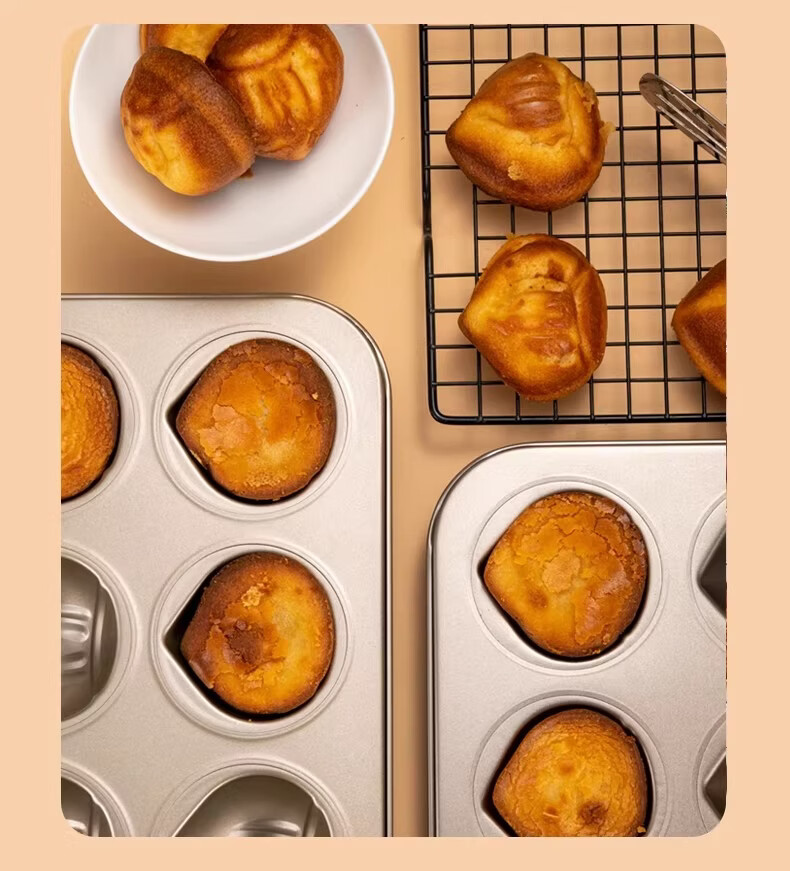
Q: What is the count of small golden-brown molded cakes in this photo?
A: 11